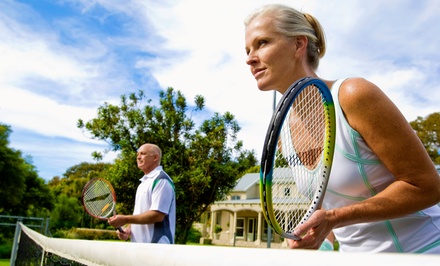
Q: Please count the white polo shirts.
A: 1